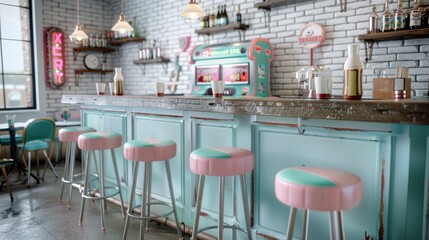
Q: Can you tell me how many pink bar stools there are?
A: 5